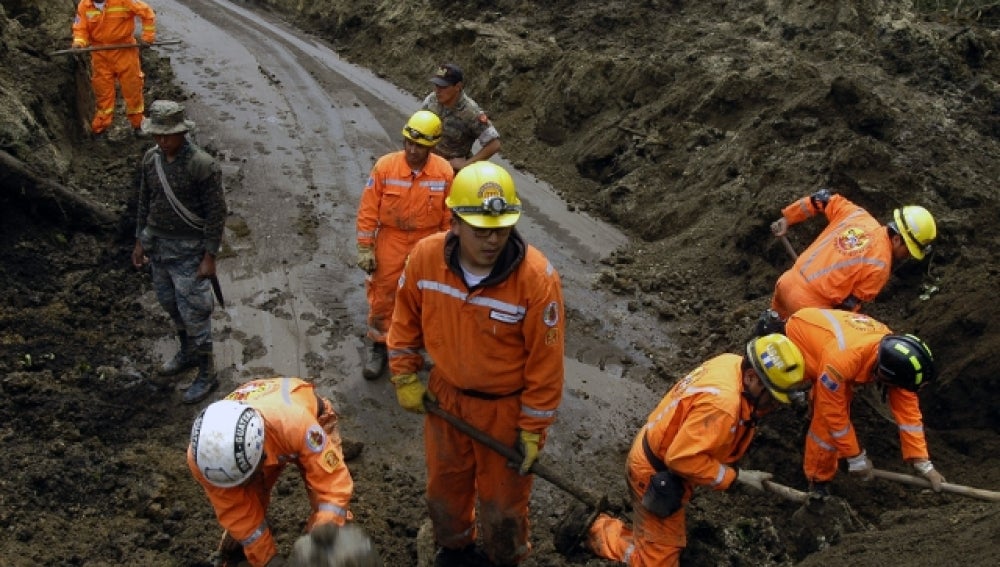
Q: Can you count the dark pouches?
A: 1